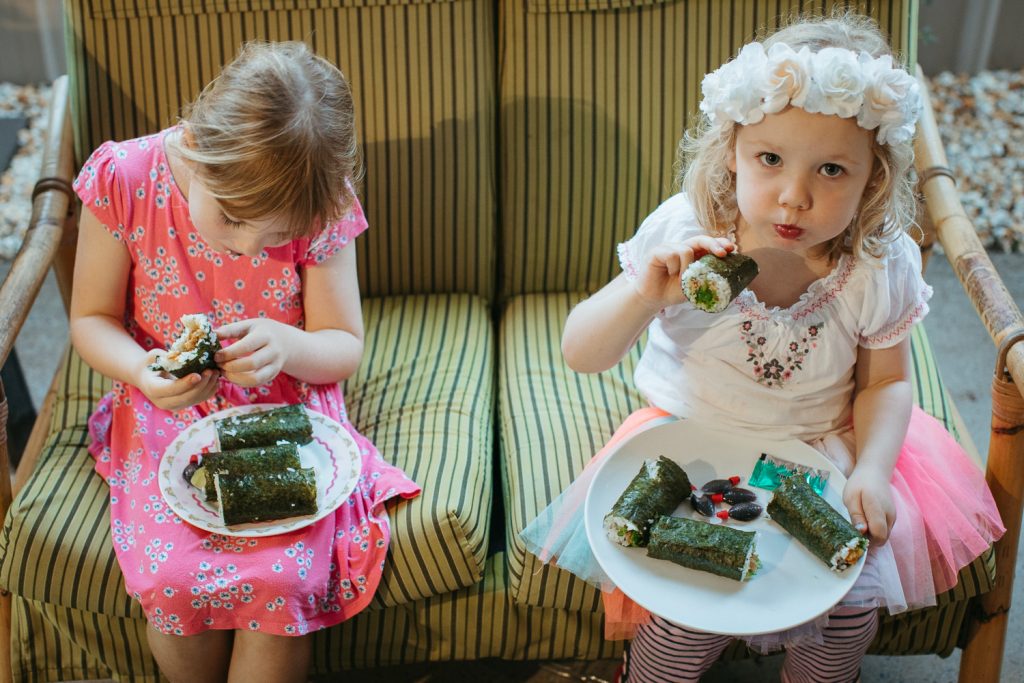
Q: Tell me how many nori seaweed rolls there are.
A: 8